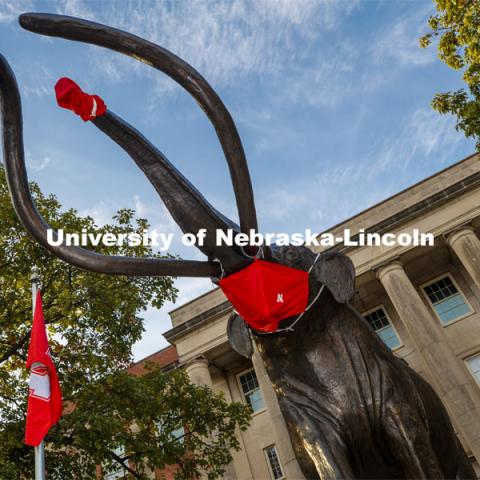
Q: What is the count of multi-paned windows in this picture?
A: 5